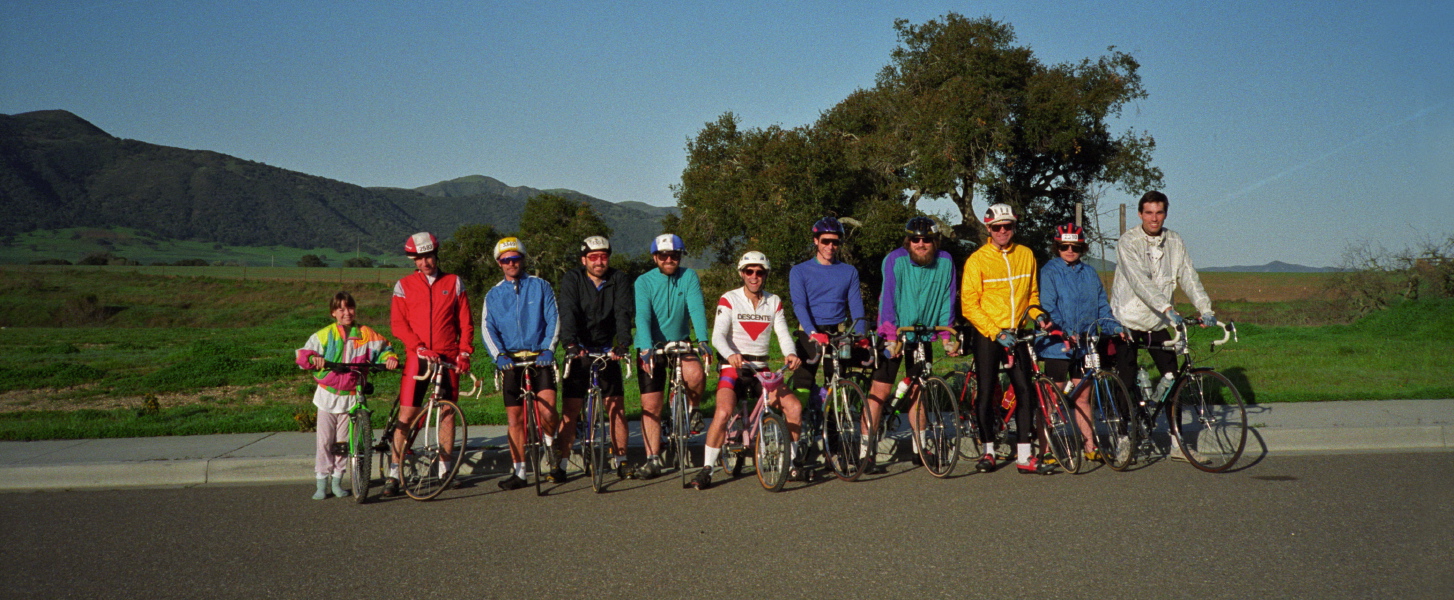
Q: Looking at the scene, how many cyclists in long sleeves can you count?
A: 11